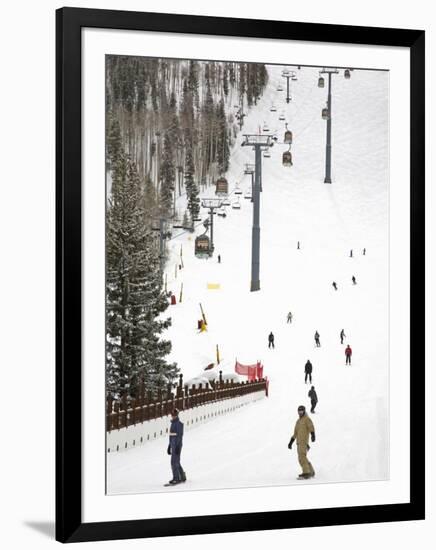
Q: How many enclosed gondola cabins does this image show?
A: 7